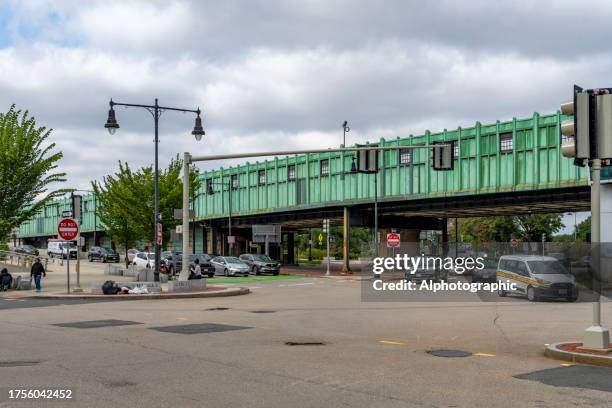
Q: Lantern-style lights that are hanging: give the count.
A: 2